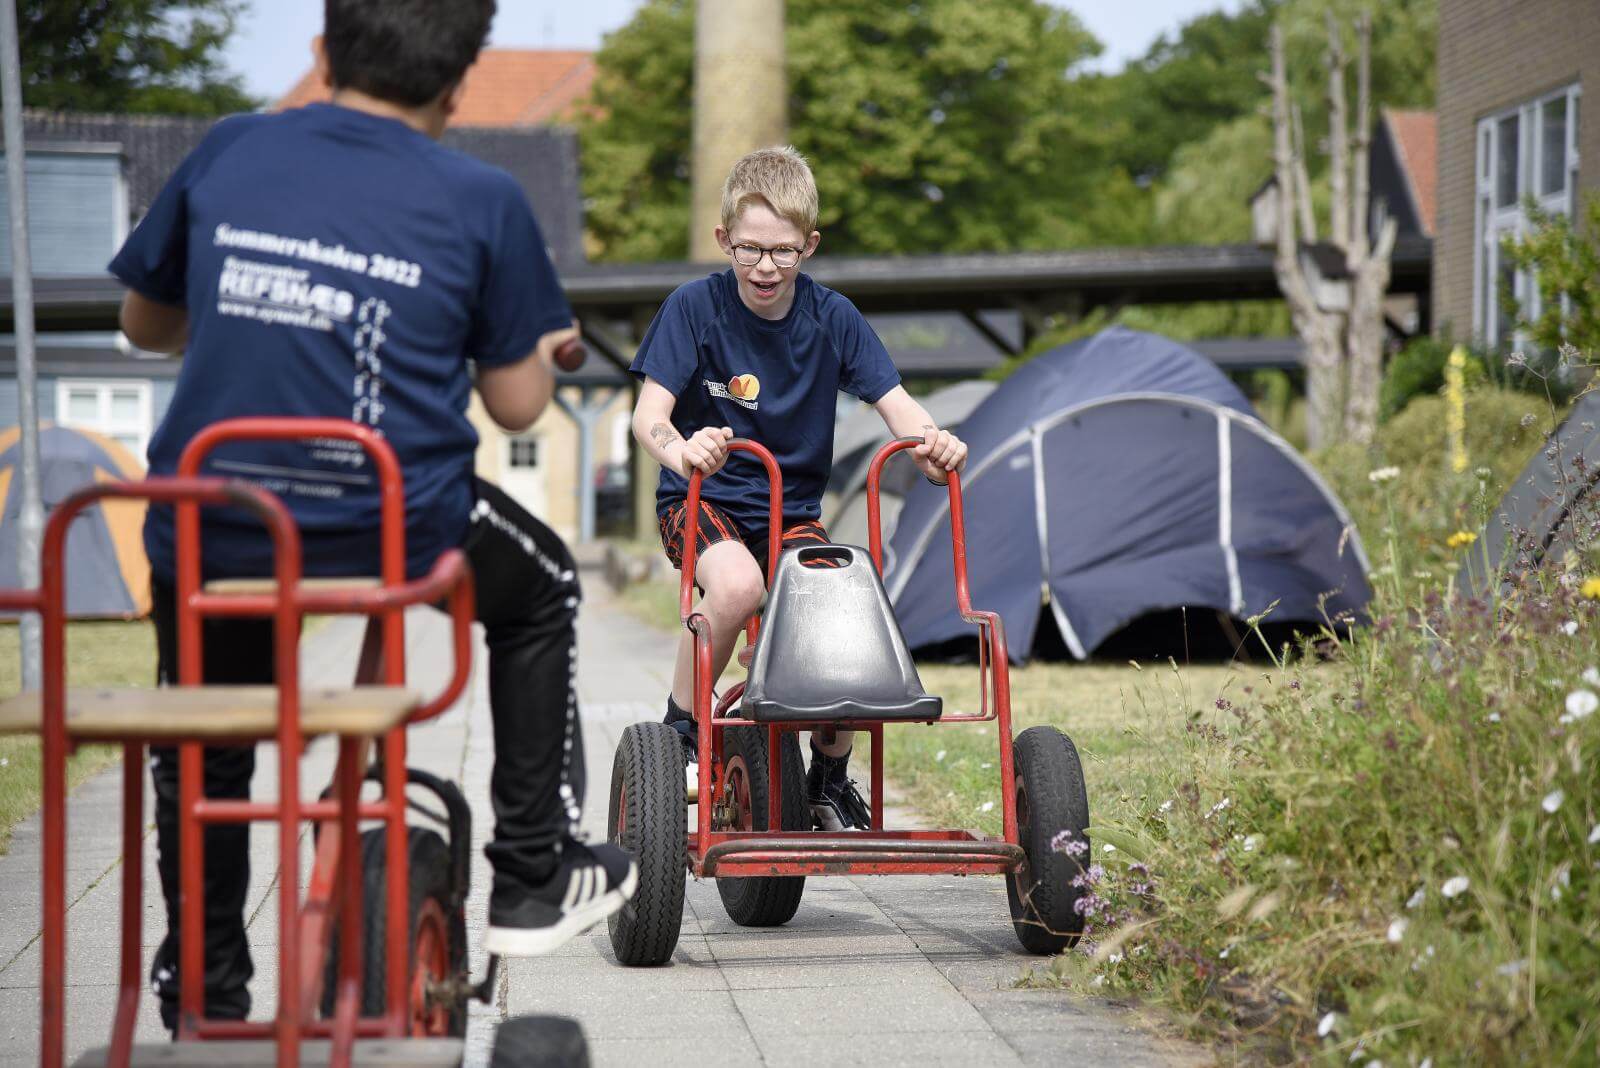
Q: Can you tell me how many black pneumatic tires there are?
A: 5